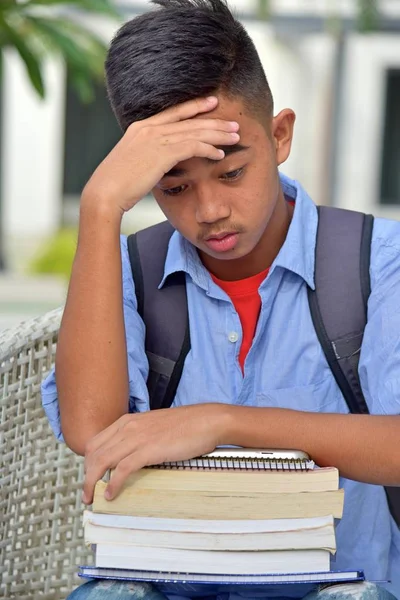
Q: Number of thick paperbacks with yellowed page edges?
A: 2